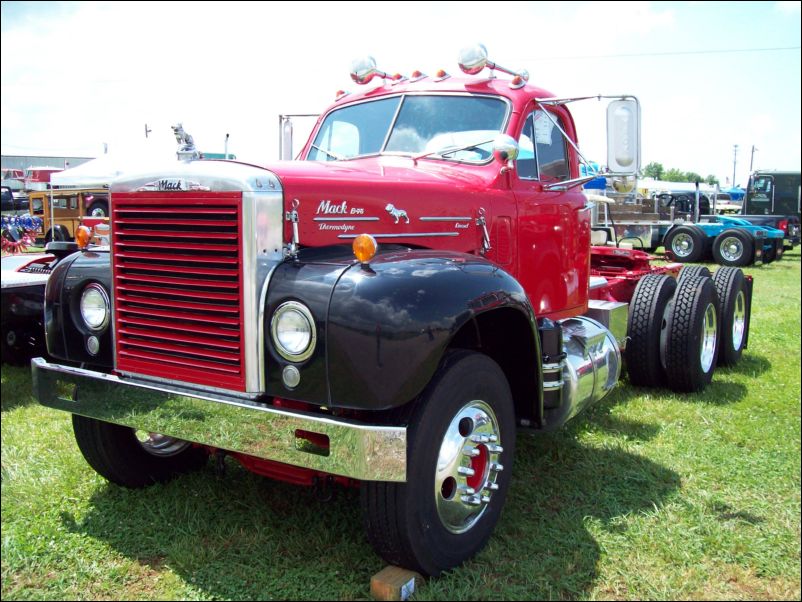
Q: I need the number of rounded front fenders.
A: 2